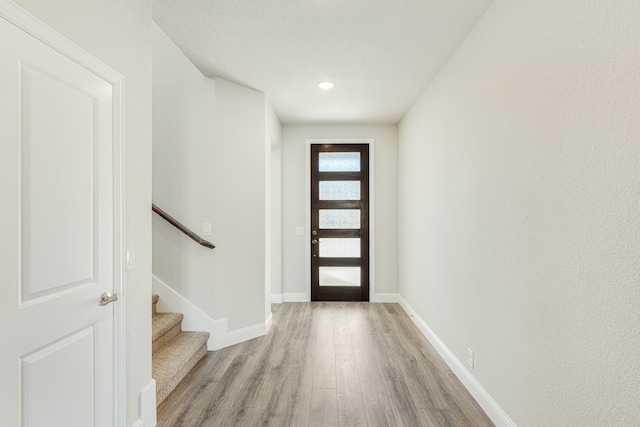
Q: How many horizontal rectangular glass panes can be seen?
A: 5